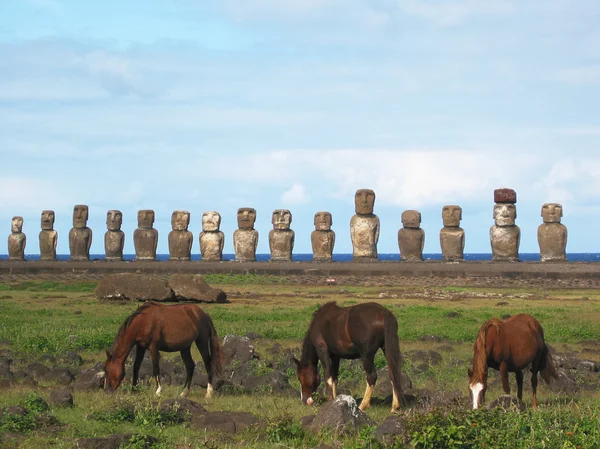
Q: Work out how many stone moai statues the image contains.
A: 15